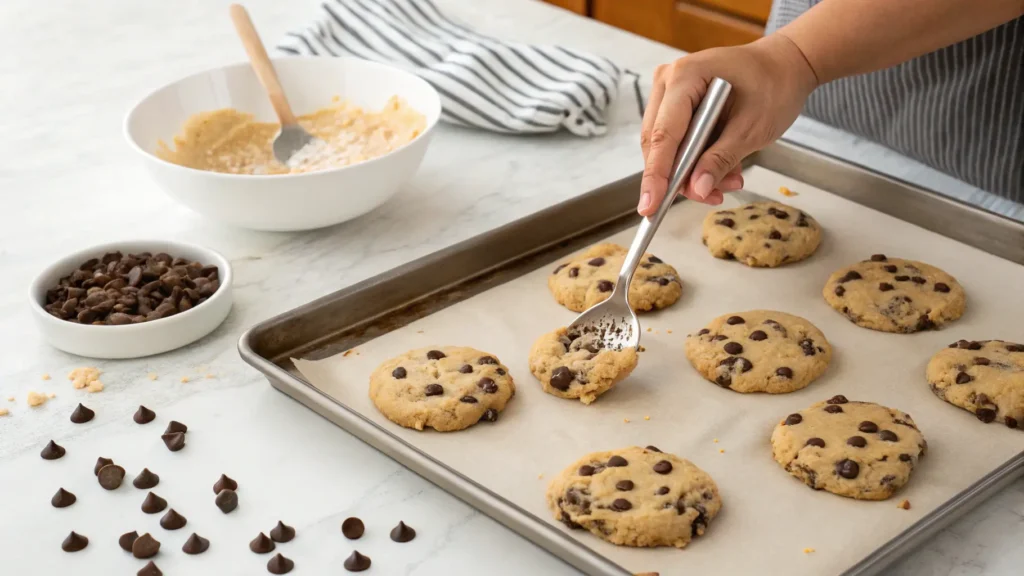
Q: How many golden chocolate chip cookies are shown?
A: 9